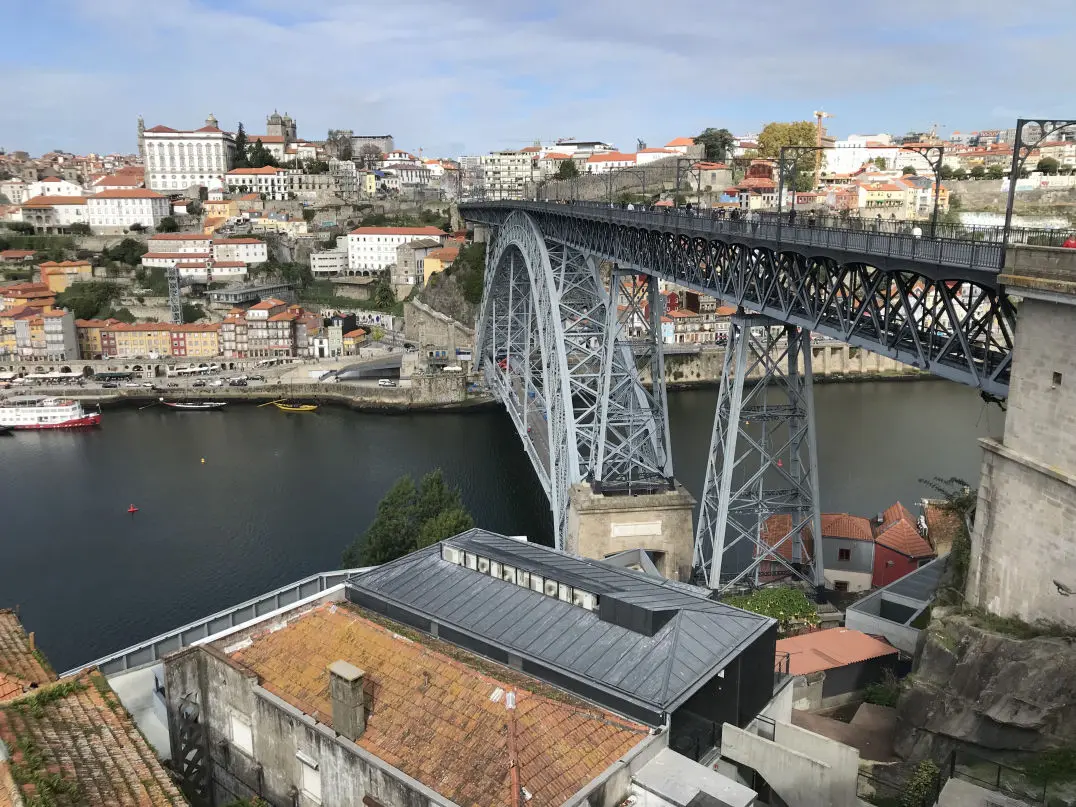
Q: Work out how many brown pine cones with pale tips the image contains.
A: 0